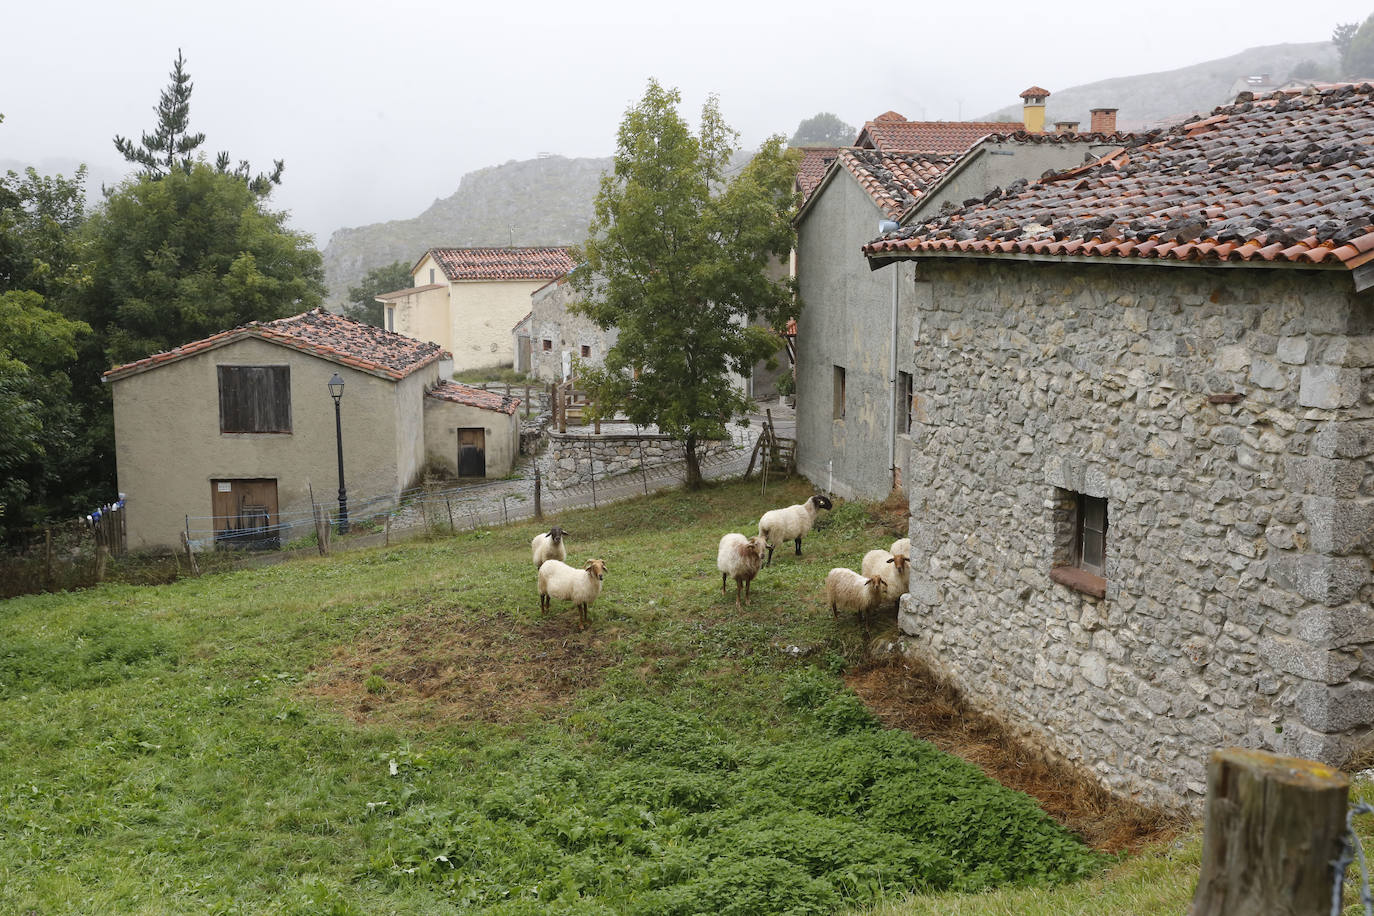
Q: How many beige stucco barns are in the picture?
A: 1